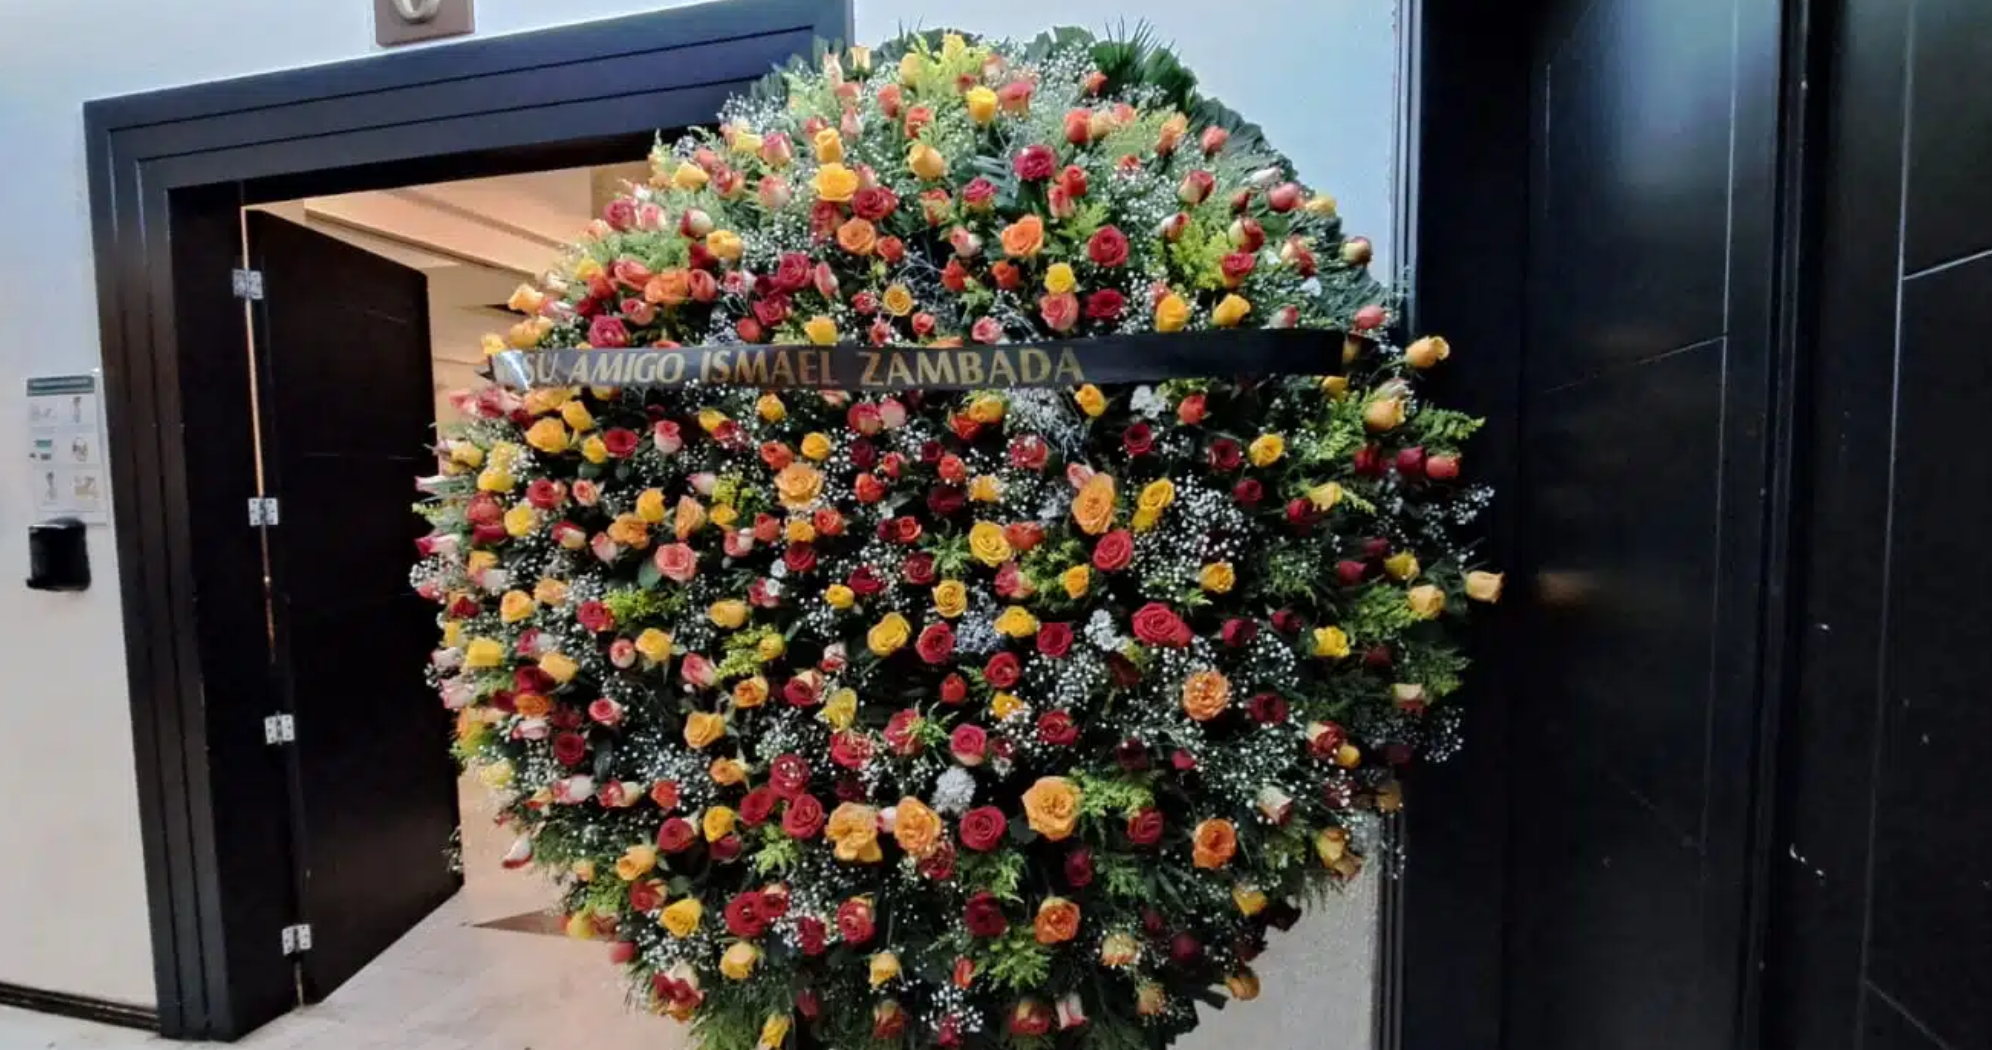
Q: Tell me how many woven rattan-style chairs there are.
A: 0